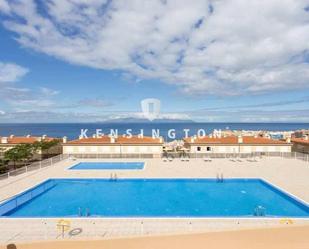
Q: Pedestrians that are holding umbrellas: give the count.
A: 0